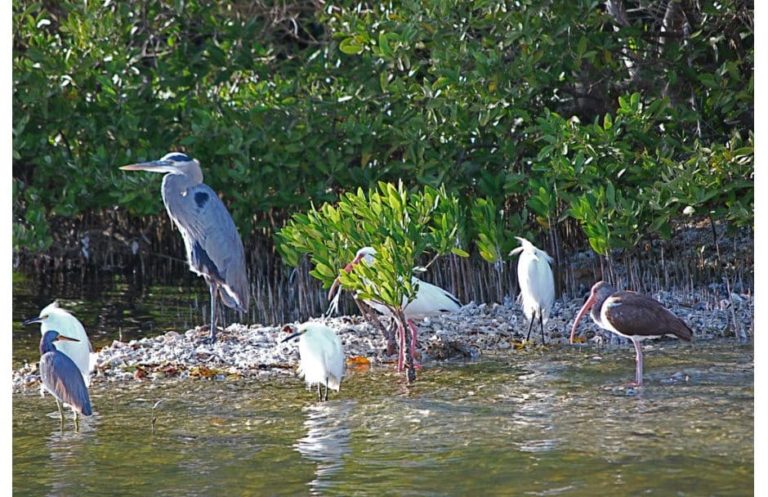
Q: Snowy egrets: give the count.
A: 3